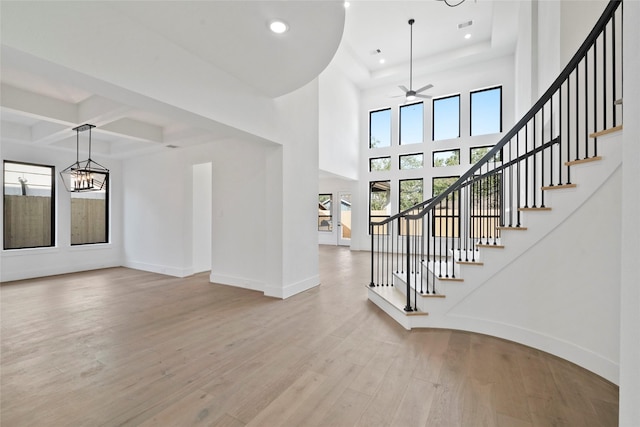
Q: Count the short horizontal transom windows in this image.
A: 4